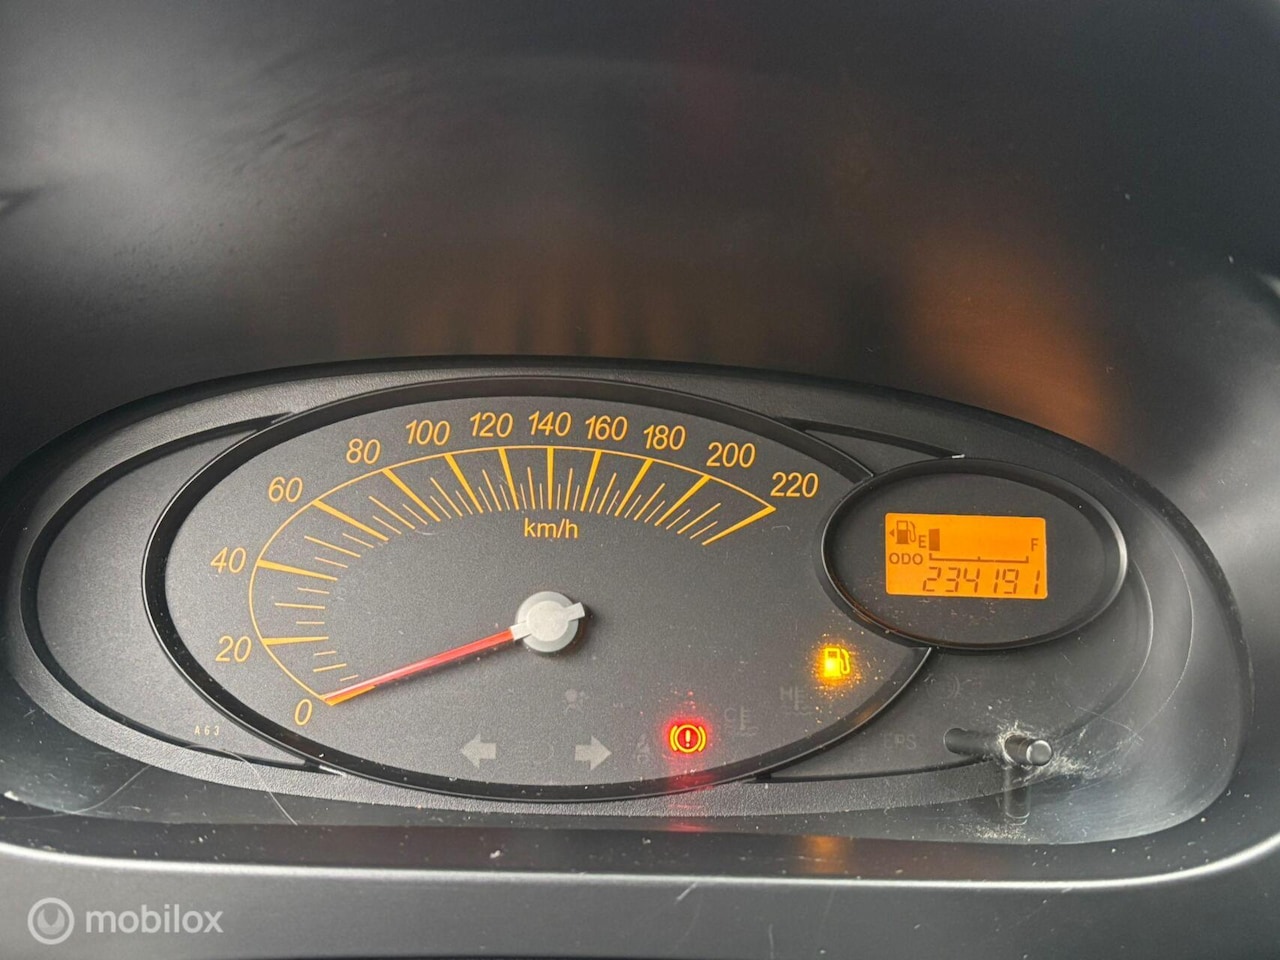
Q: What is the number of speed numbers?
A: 12